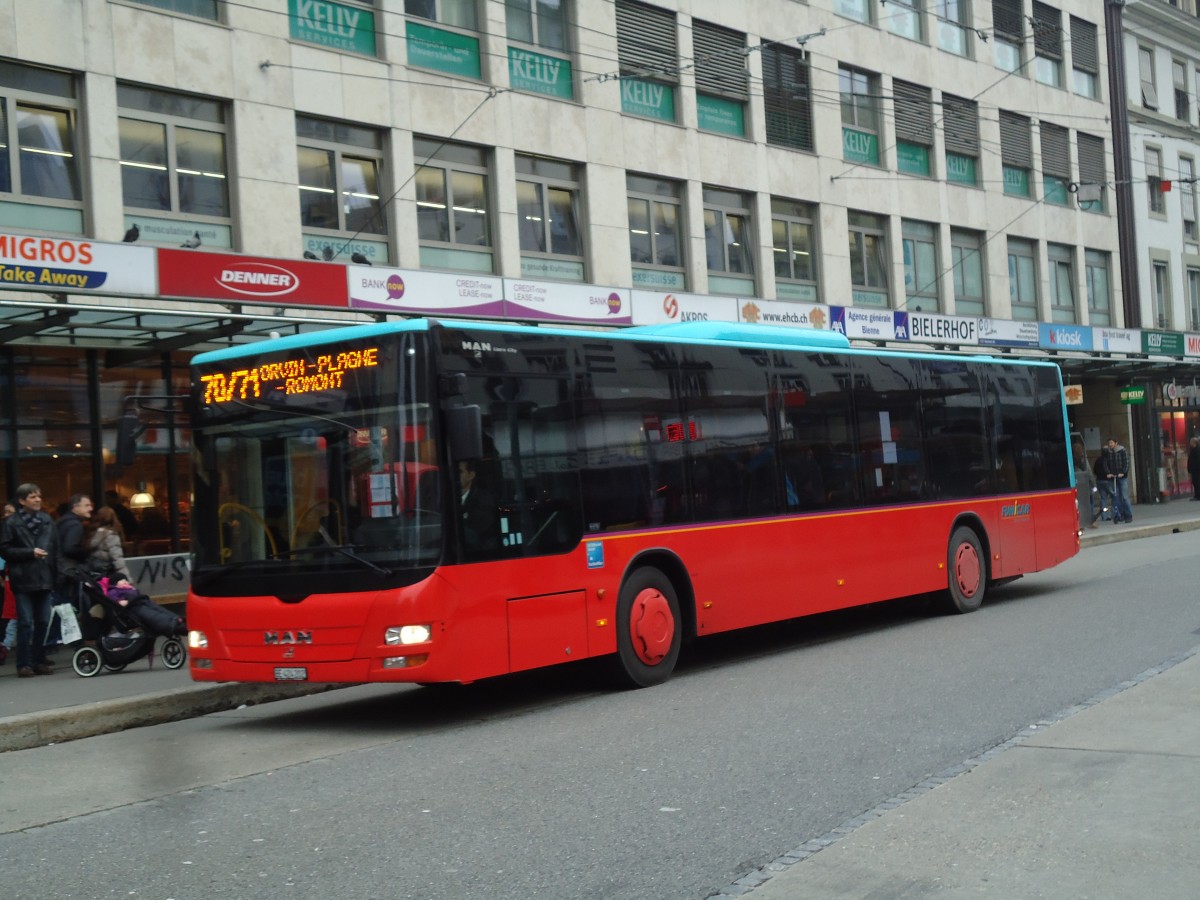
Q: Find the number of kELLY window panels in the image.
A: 6